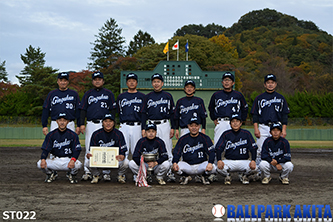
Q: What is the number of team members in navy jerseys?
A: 13